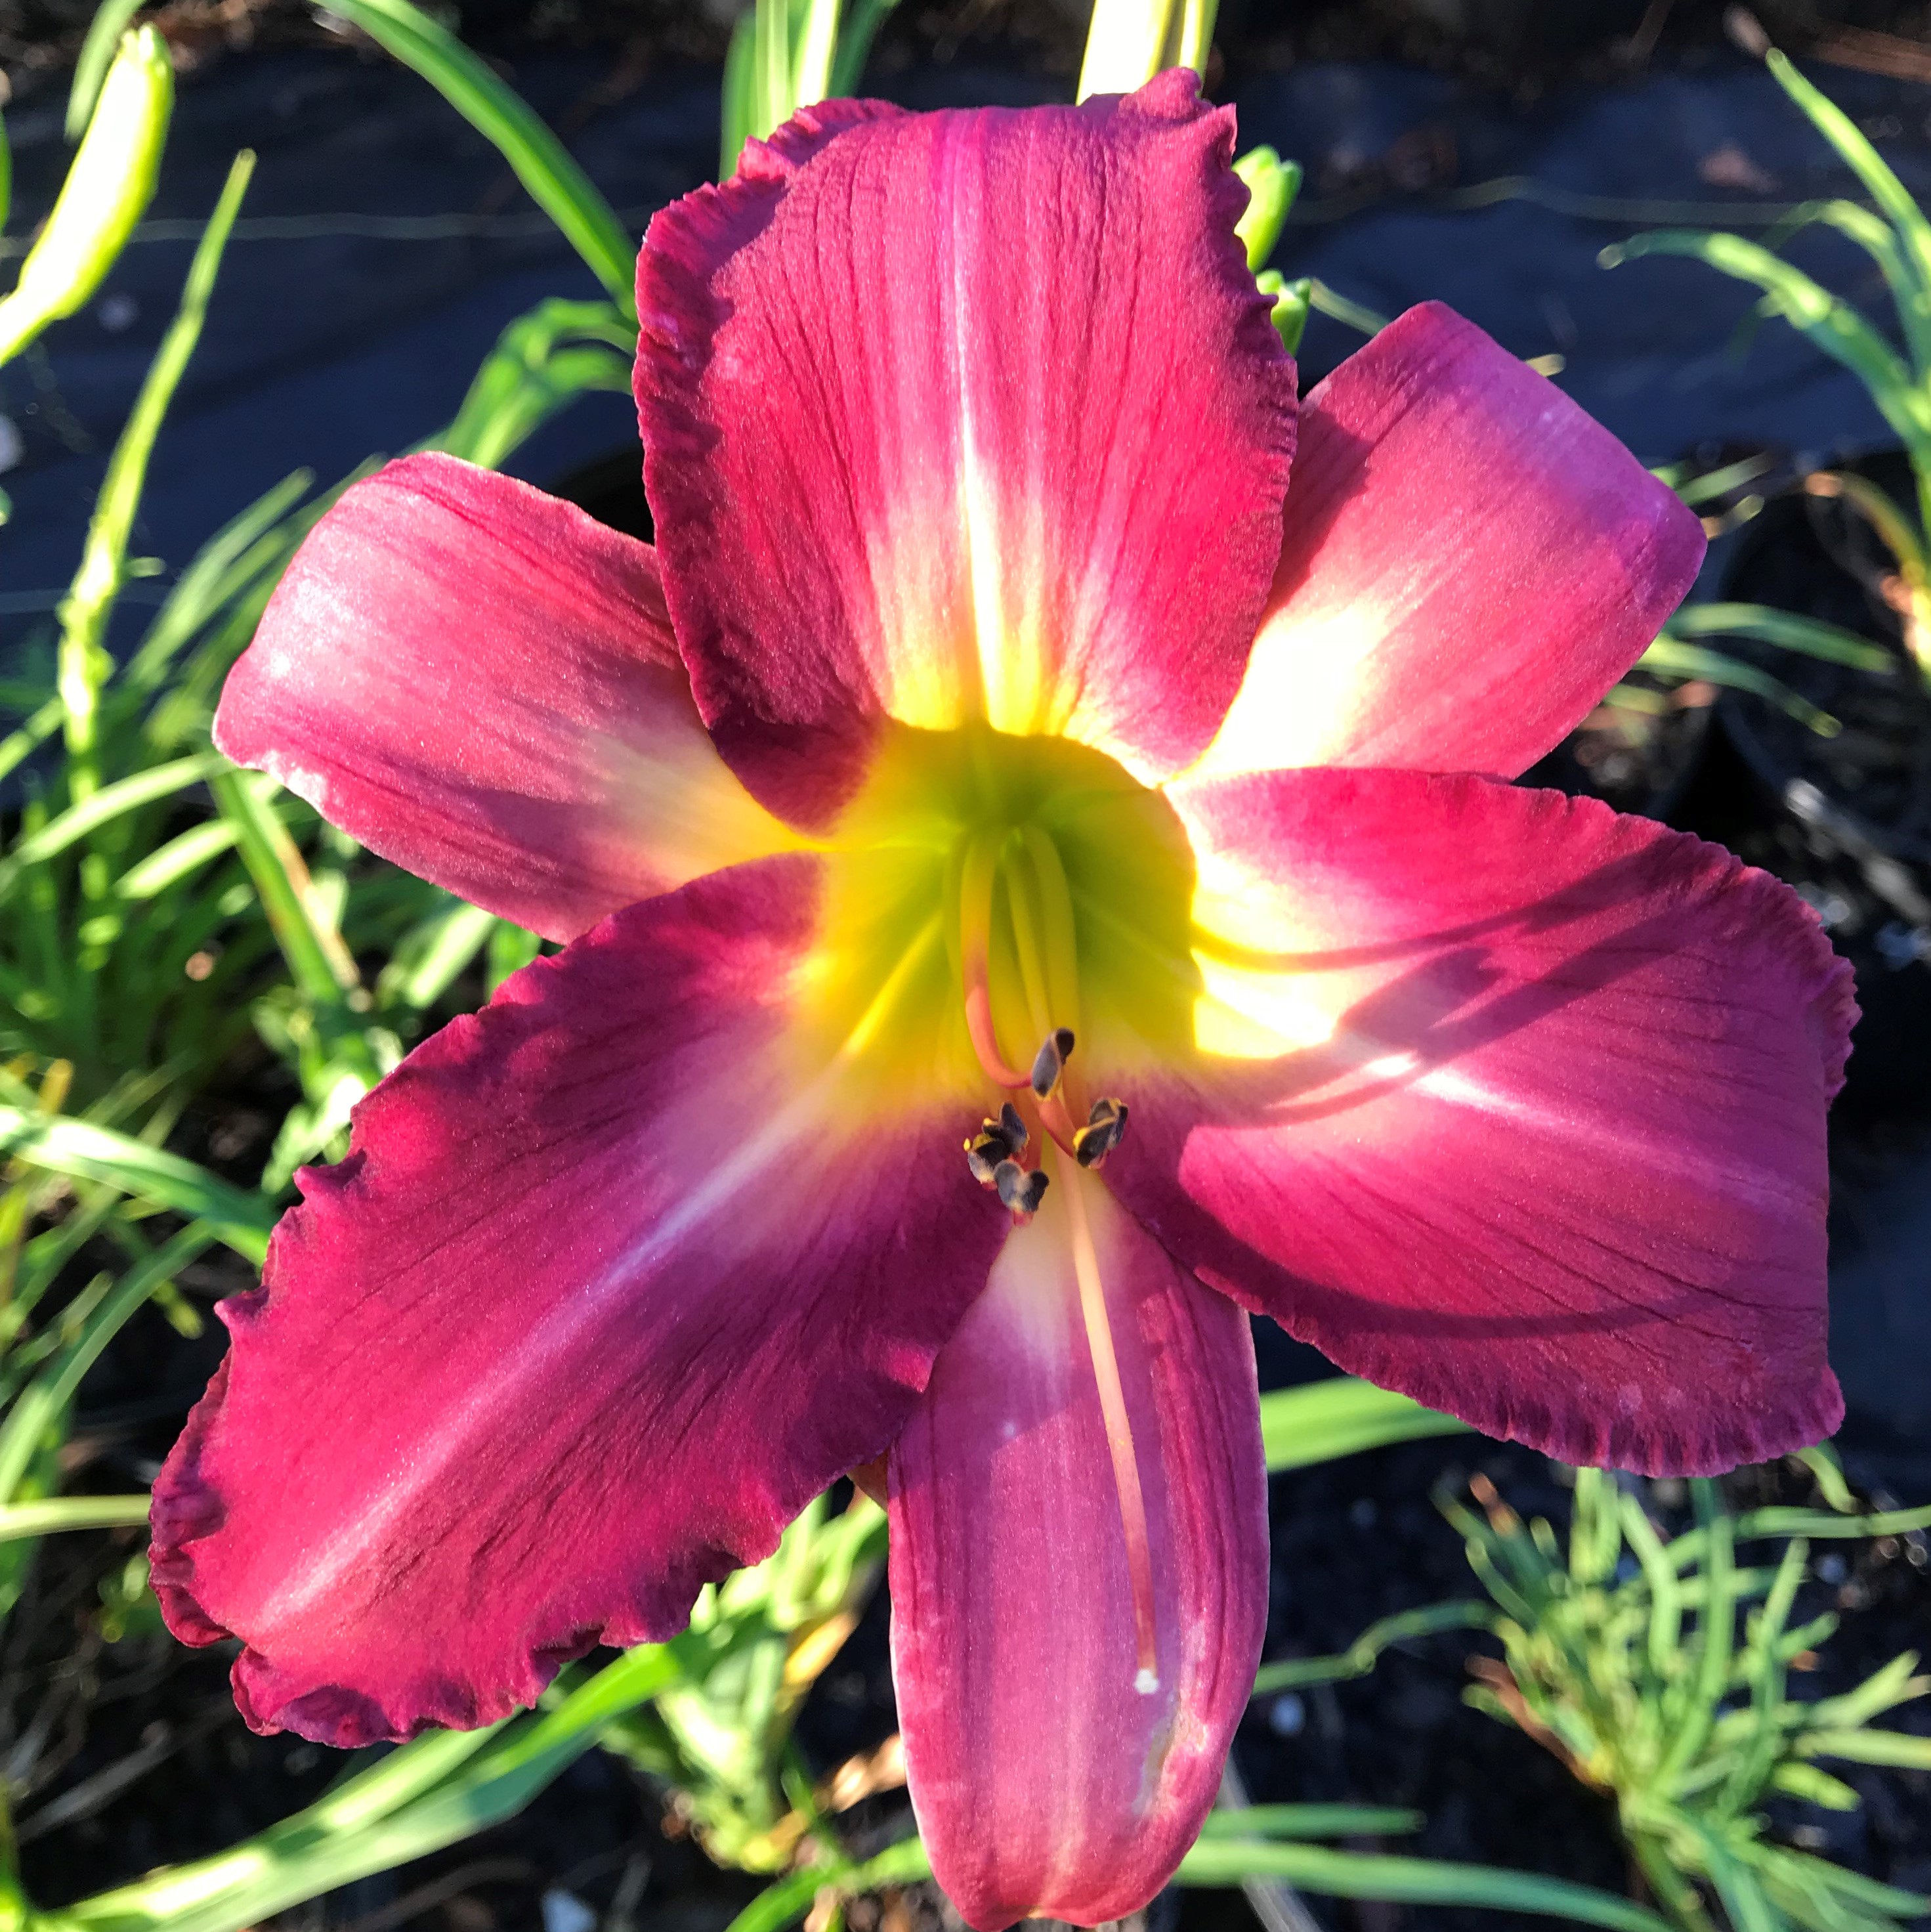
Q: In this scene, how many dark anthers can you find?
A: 5